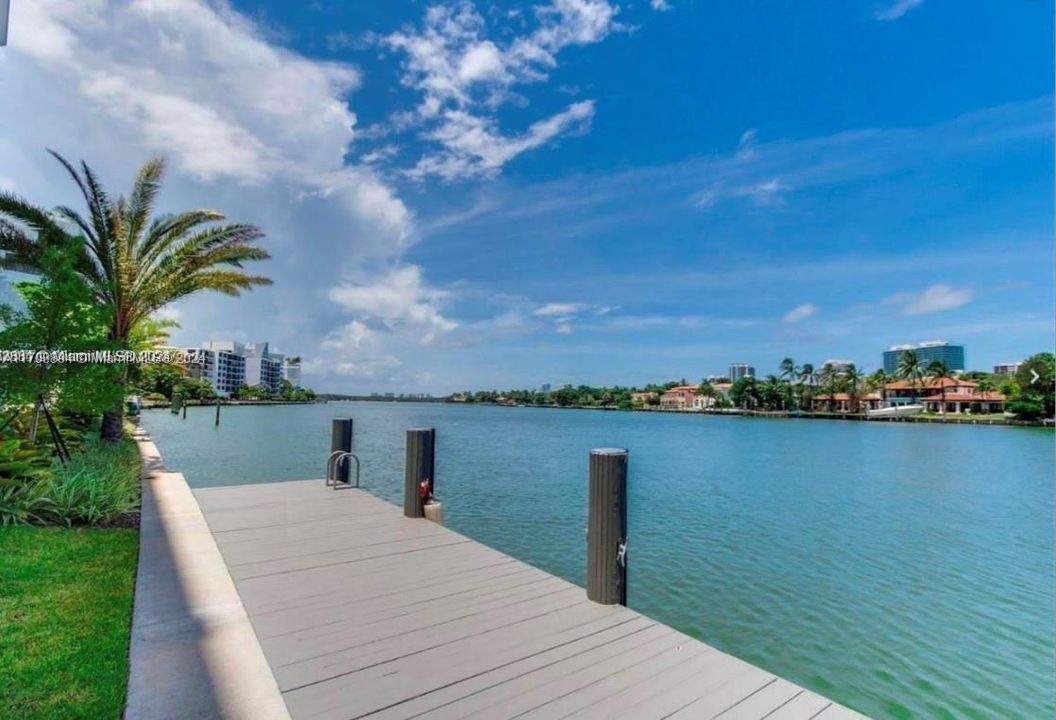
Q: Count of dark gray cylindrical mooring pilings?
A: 3